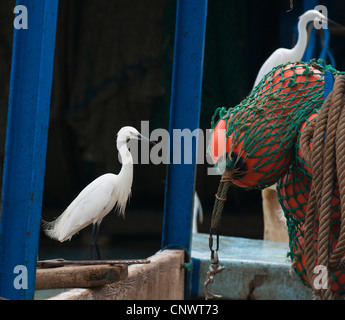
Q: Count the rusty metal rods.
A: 1